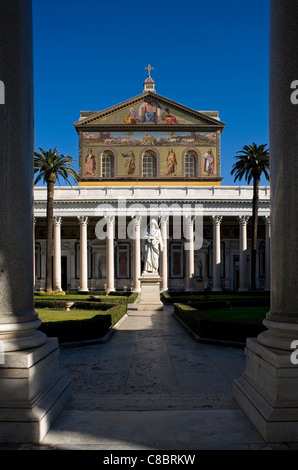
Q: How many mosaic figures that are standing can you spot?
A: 4